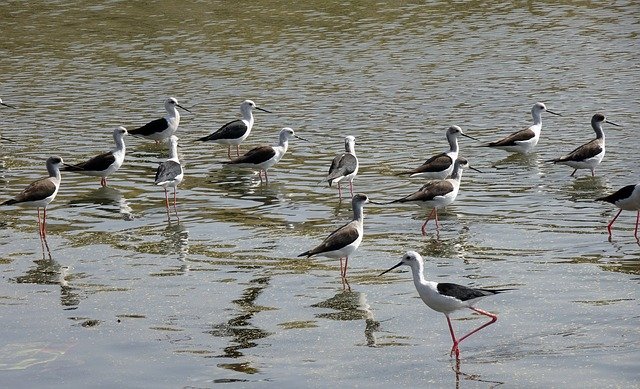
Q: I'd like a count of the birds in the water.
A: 14